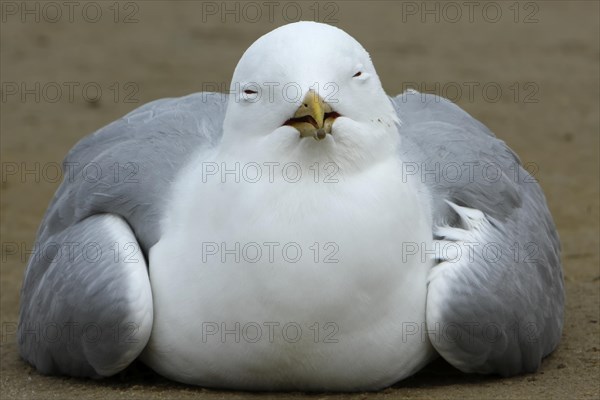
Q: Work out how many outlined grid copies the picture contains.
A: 15